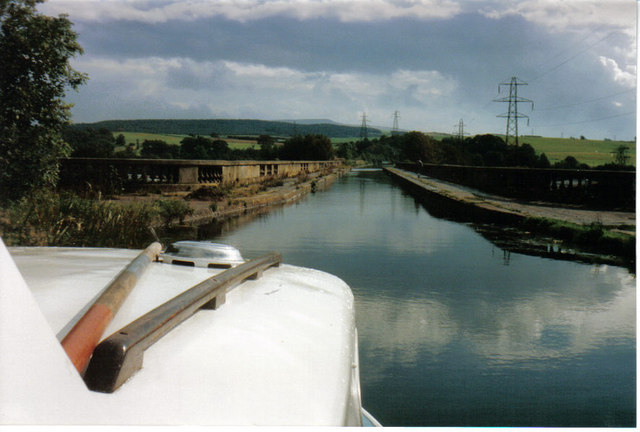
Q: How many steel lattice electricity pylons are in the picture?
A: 4